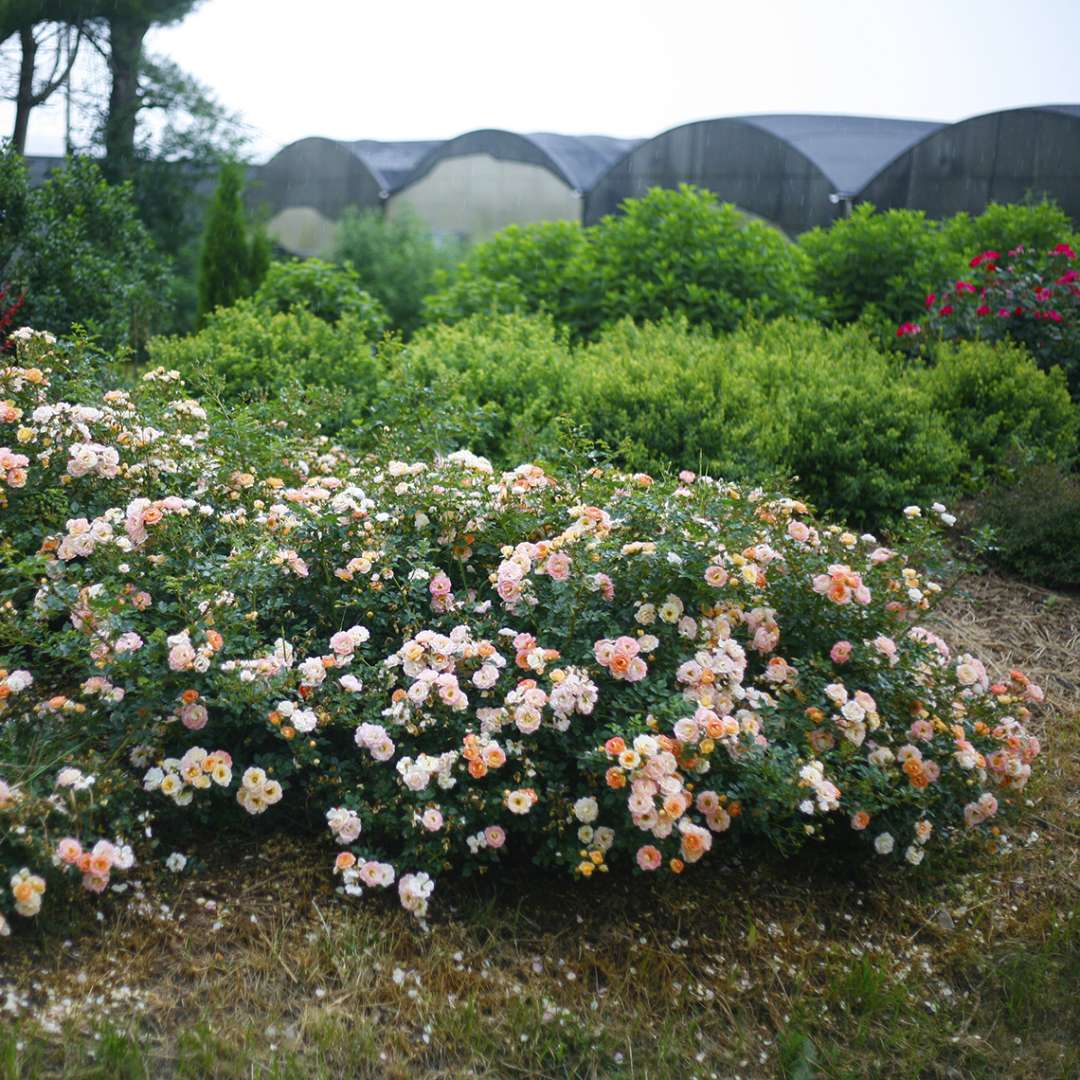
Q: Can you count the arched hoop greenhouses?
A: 4